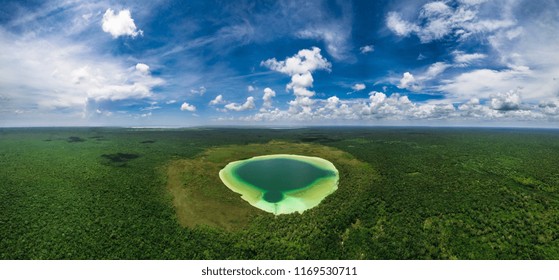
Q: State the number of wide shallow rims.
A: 1